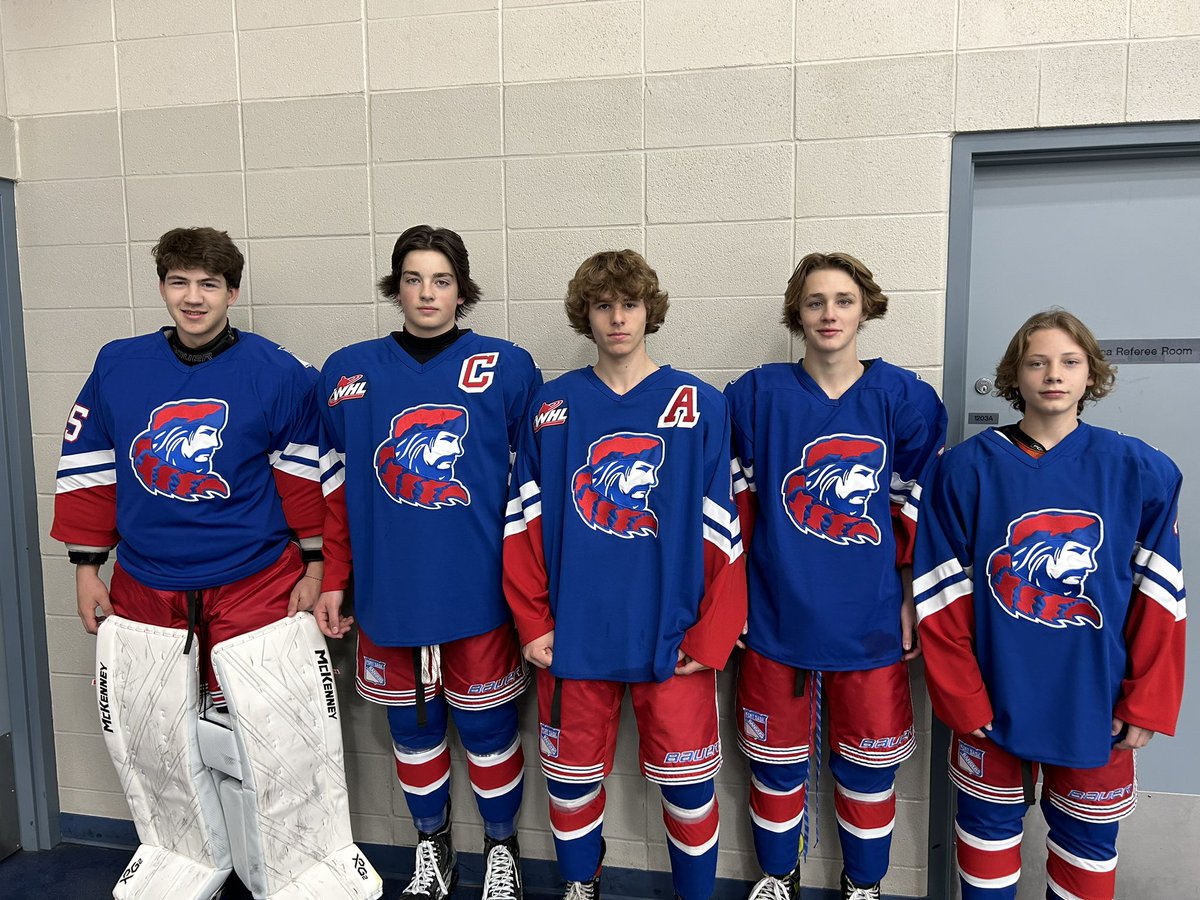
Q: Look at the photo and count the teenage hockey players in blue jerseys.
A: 5